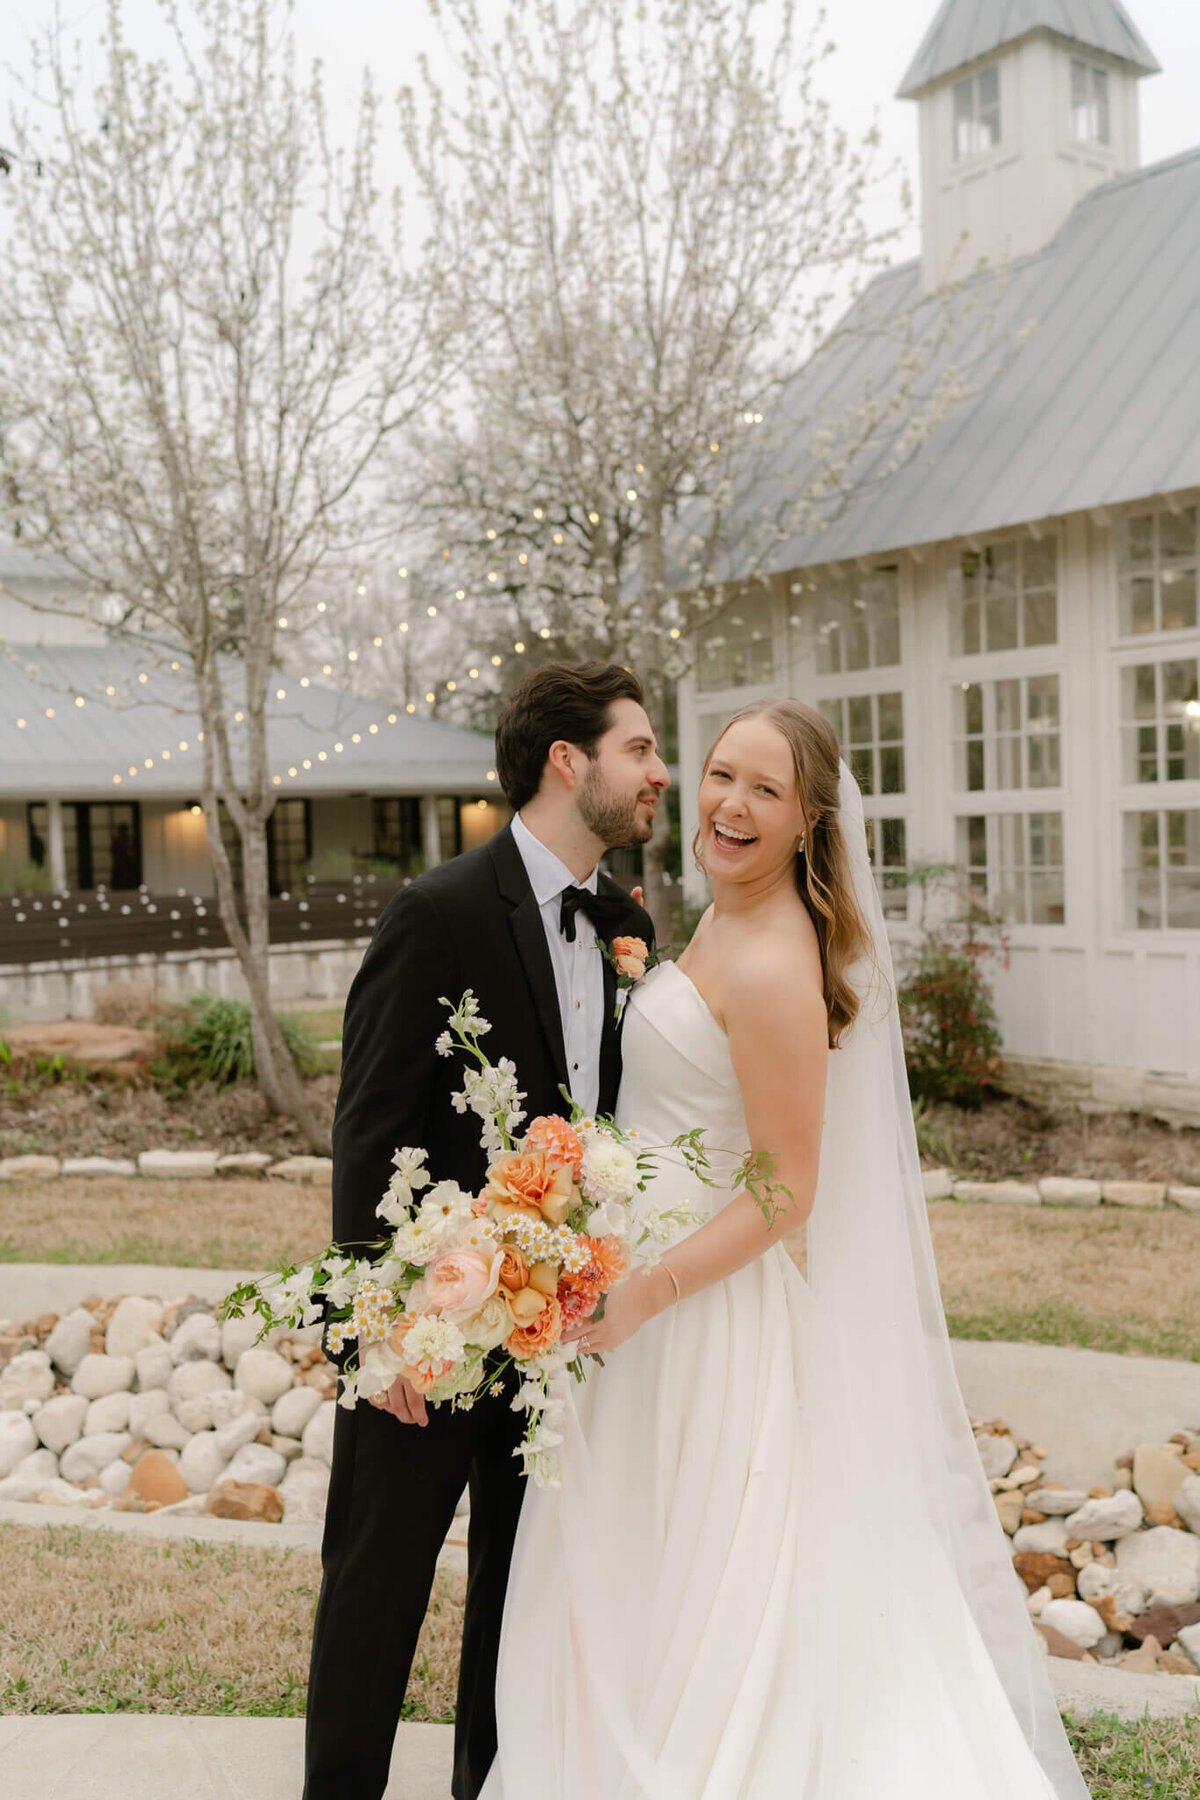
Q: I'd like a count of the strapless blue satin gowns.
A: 0